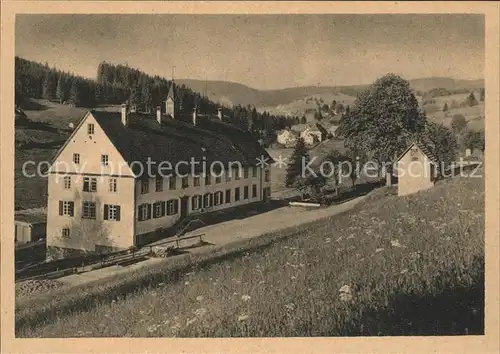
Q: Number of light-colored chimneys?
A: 4